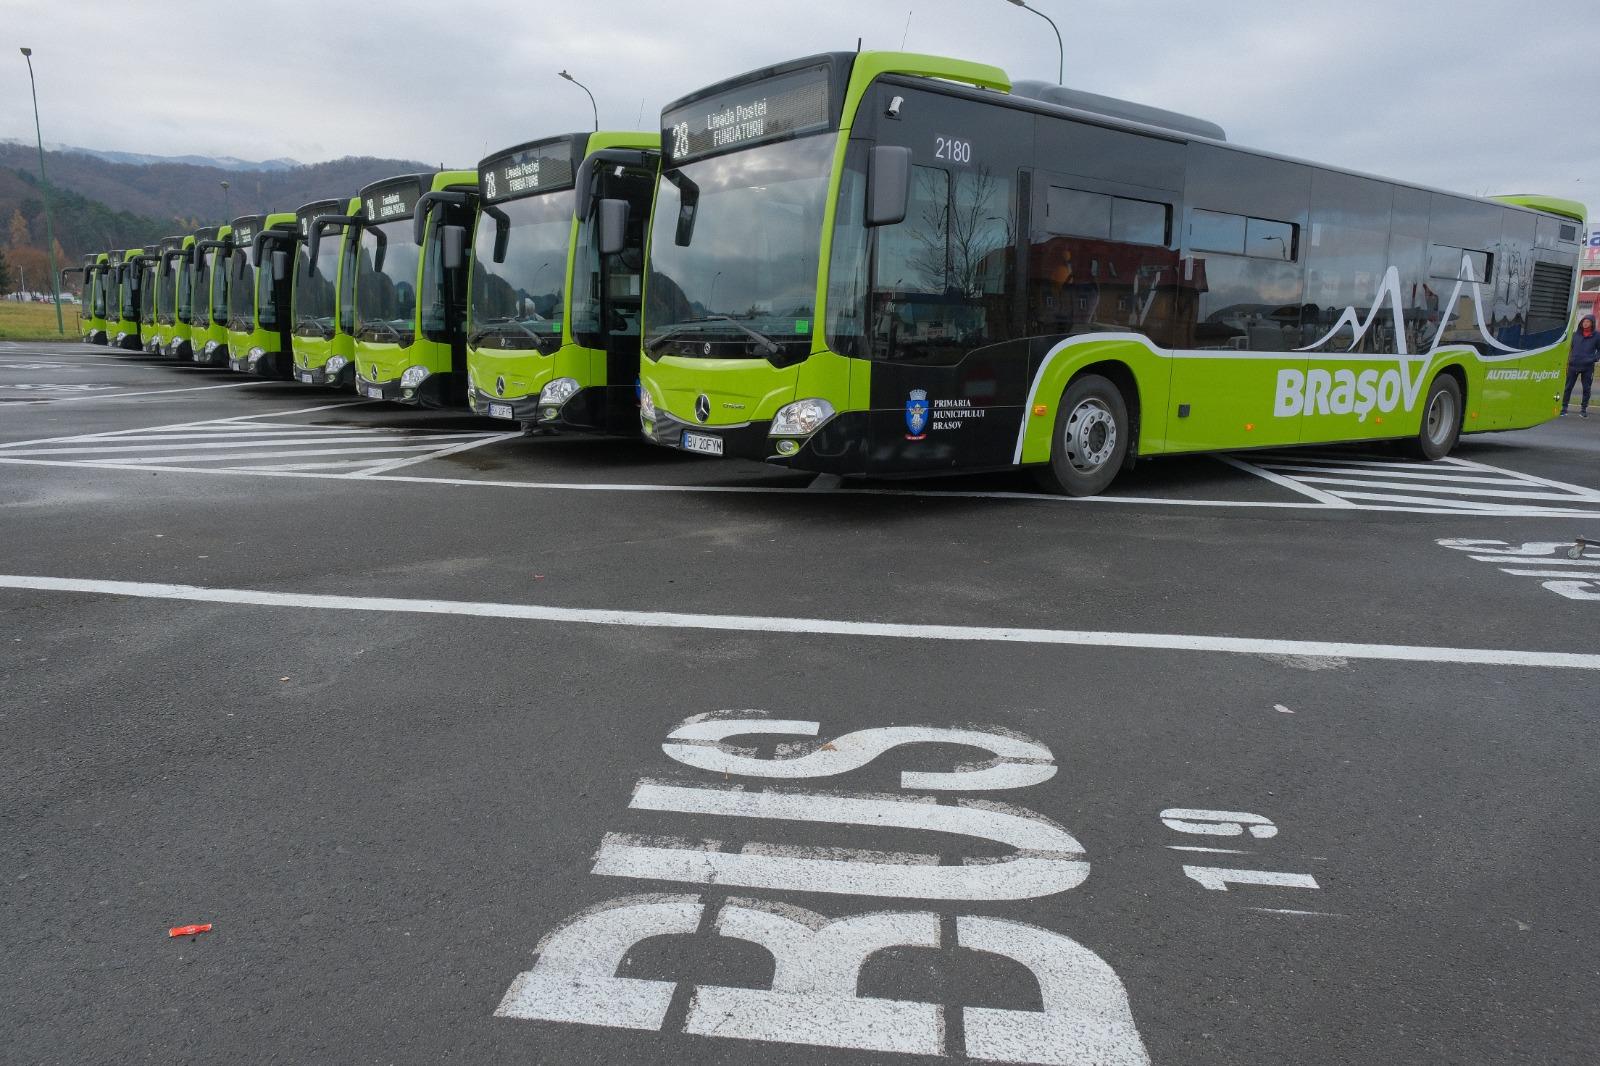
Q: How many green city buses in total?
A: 10